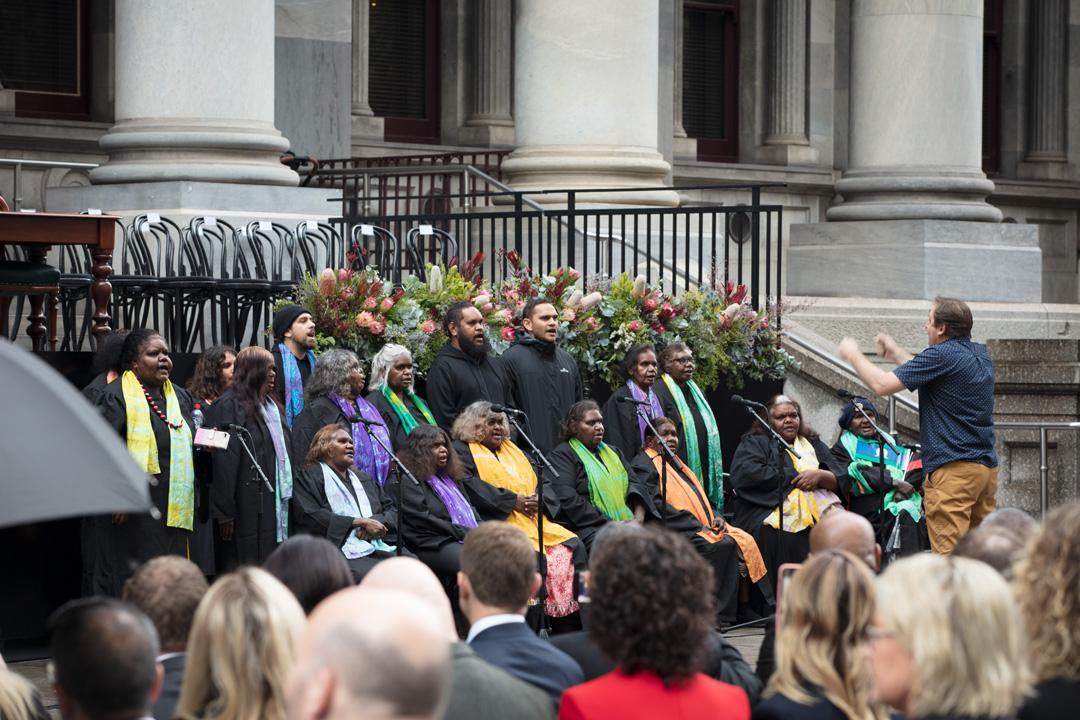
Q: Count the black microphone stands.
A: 6